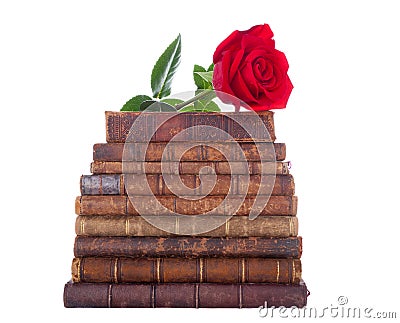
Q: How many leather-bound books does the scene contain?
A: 9